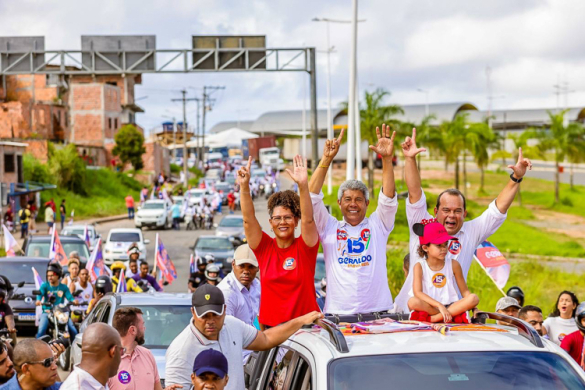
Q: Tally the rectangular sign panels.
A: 3